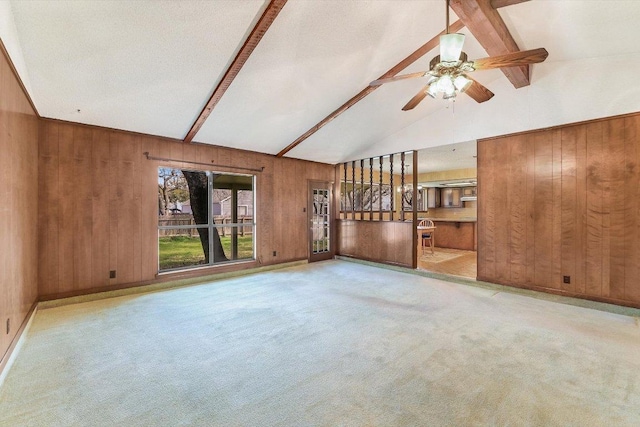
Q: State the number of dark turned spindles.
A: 7